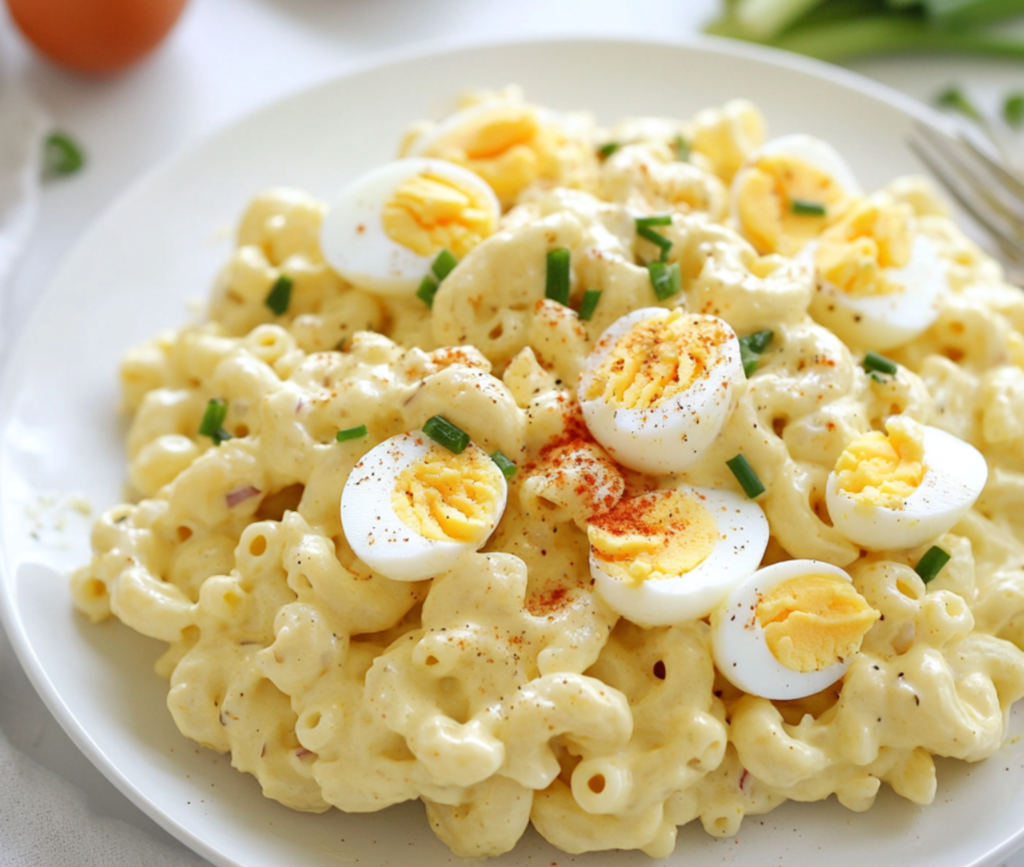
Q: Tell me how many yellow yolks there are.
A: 9